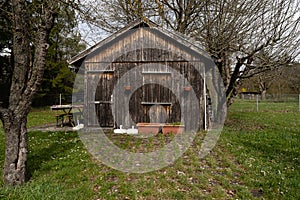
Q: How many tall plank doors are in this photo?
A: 1